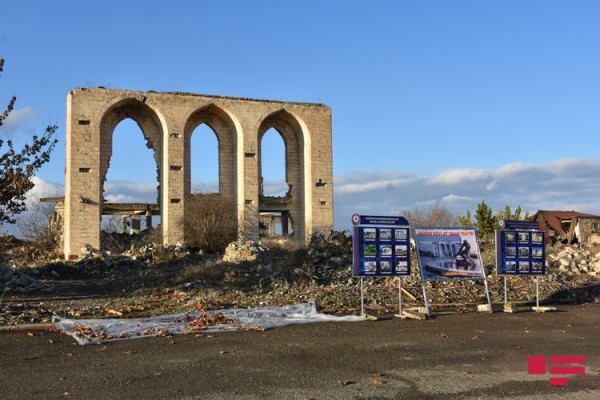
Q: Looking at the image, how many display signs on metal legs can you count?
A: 3